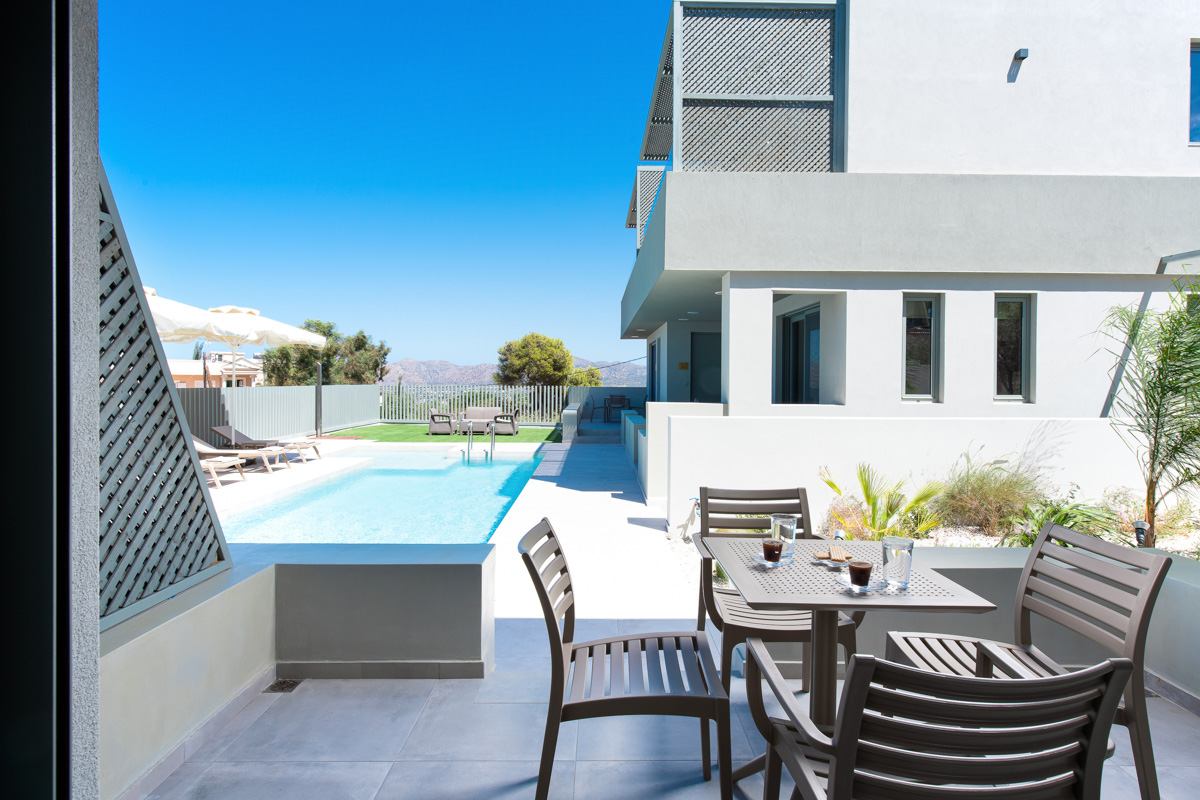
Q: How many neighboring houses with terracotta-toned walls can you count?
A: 1